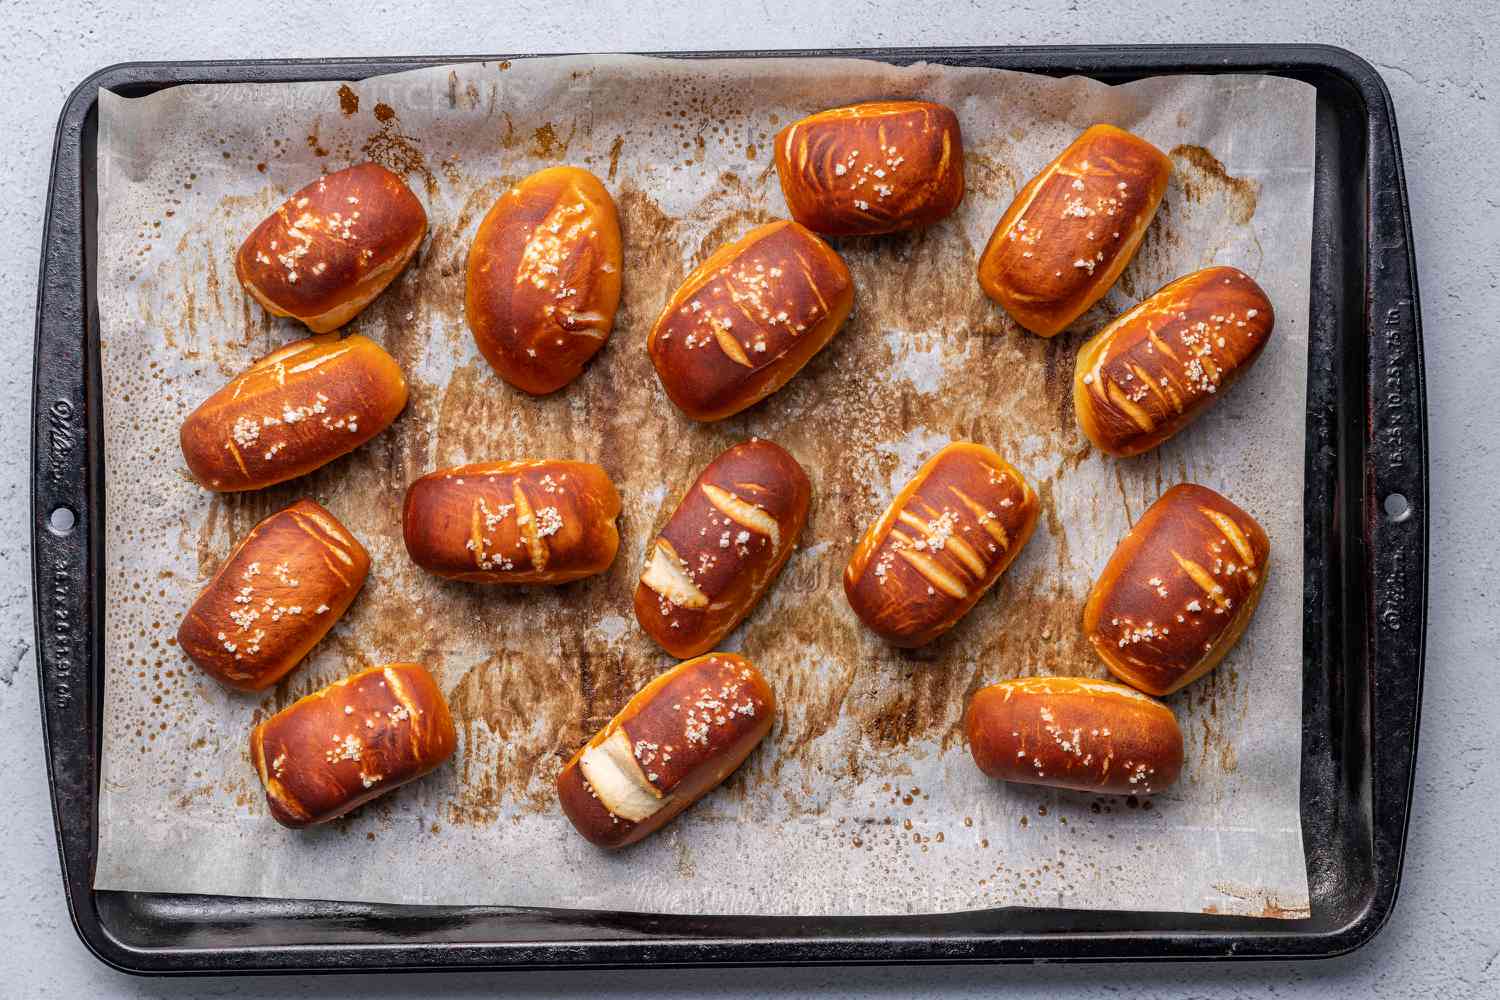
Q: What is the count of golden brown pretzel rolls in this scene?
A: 15